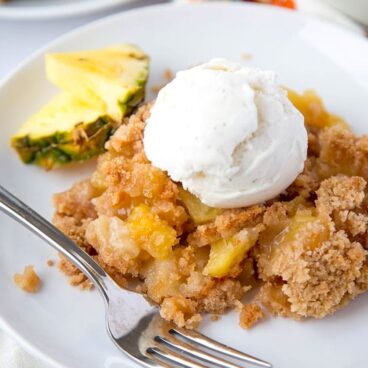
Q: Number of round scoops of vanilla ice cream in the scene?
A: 1